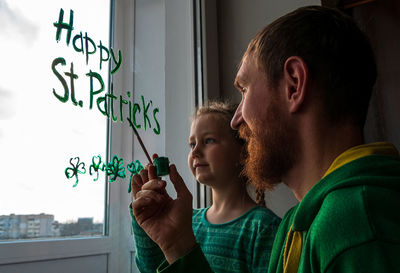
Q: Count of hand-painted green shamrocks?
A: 4